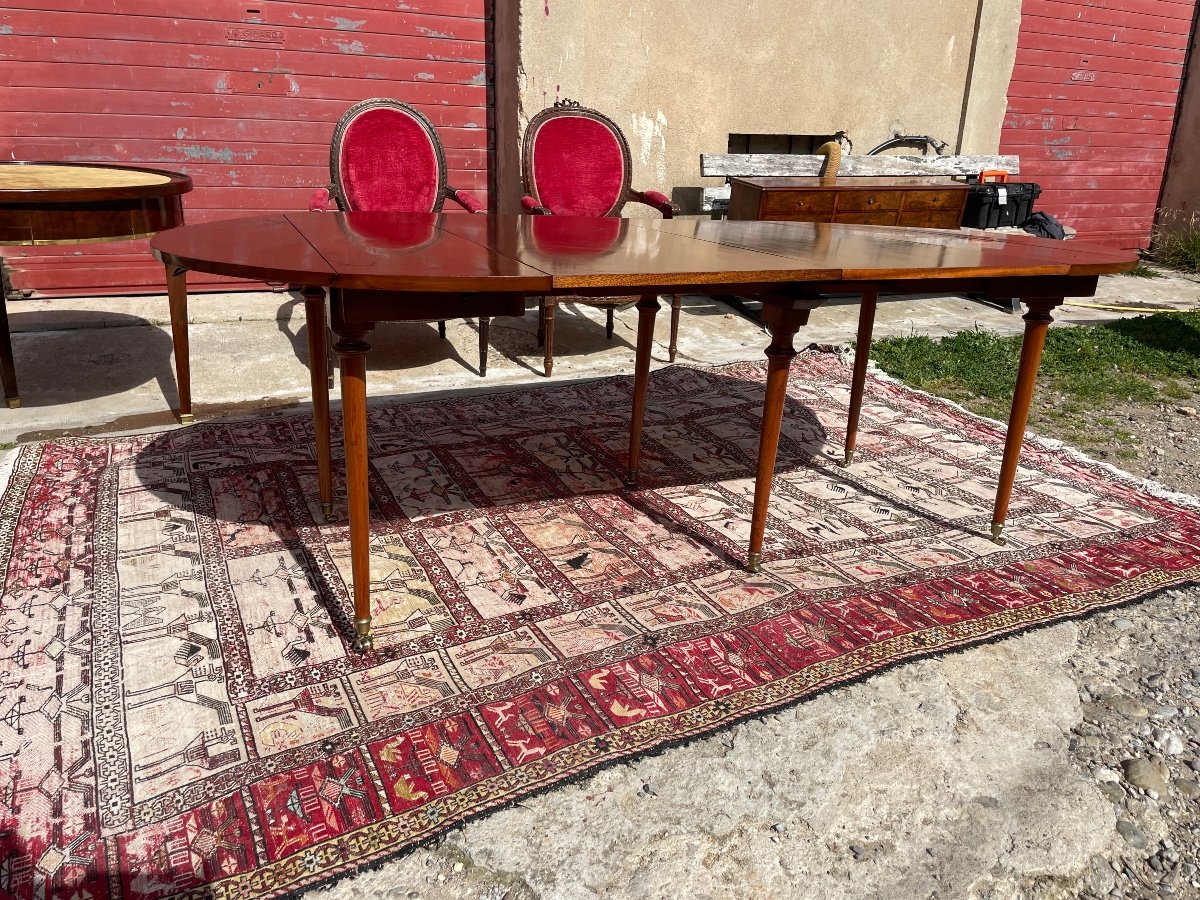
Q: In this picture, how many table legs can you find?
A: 8